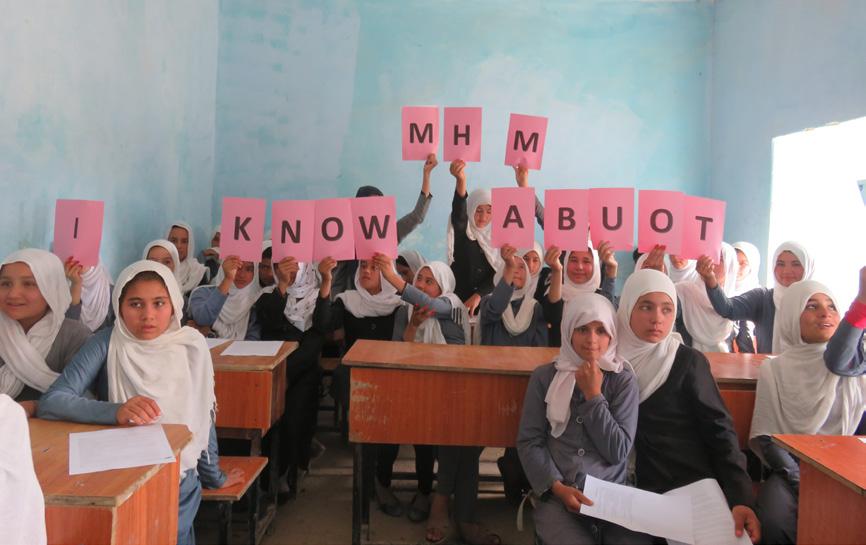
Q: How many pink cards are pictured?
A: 13